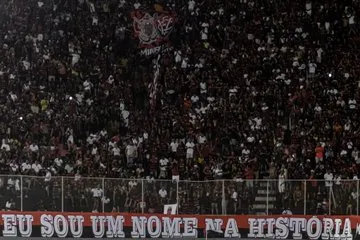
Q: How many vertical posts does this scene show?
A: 10